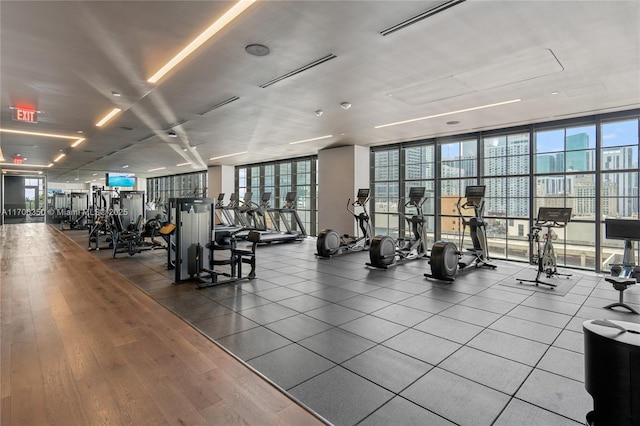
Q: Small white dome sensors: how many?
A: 2